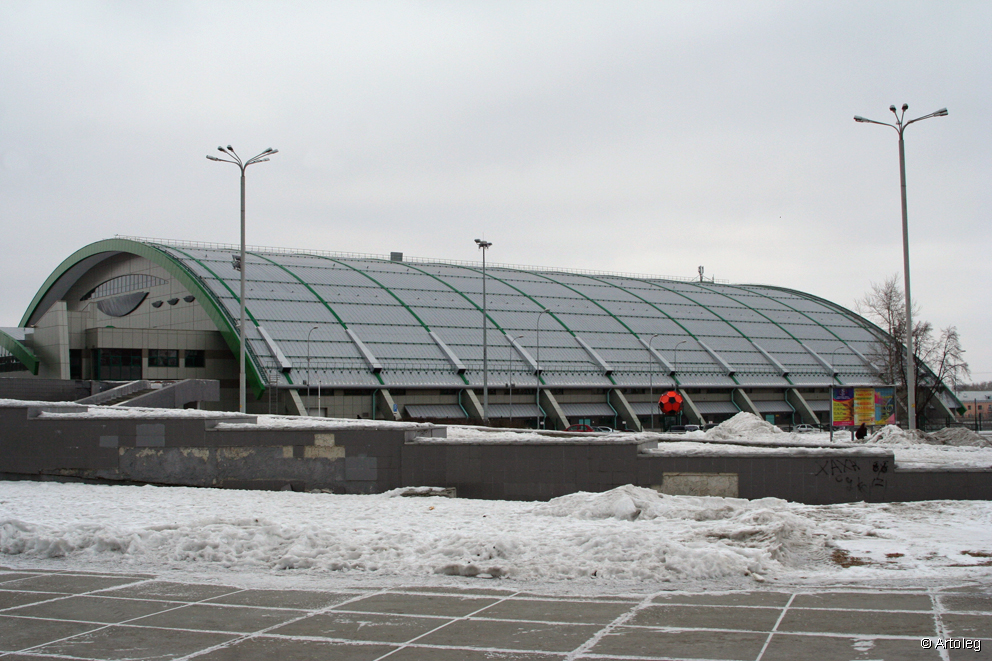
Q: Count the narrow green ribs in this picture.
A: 11